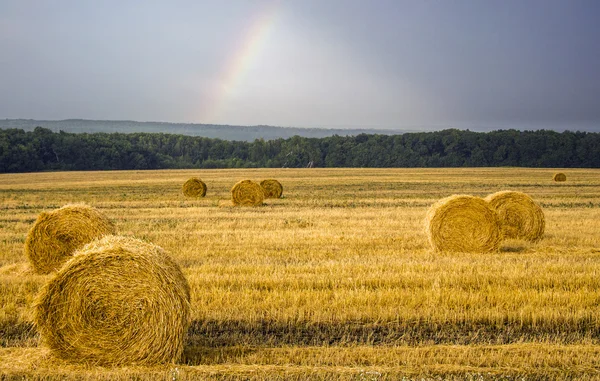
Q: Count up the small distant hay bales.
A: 4